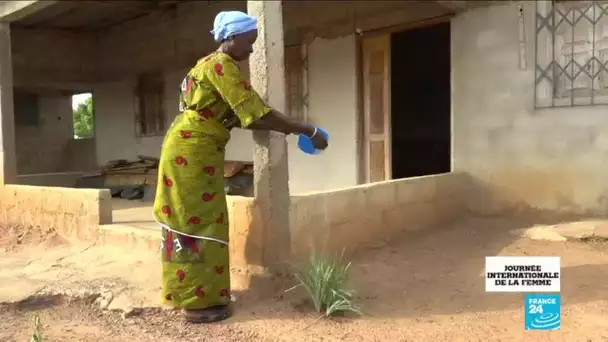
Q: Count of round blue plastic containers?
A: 1